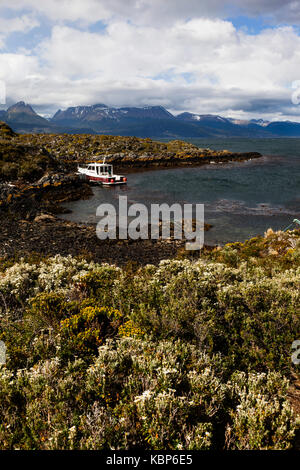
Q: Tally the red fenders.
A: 2